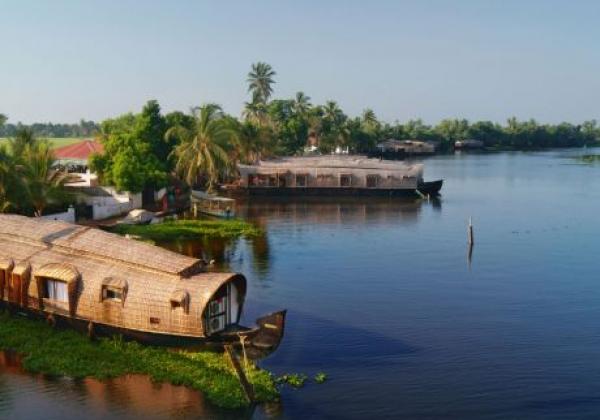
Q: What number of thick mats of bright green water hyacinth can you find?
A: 2